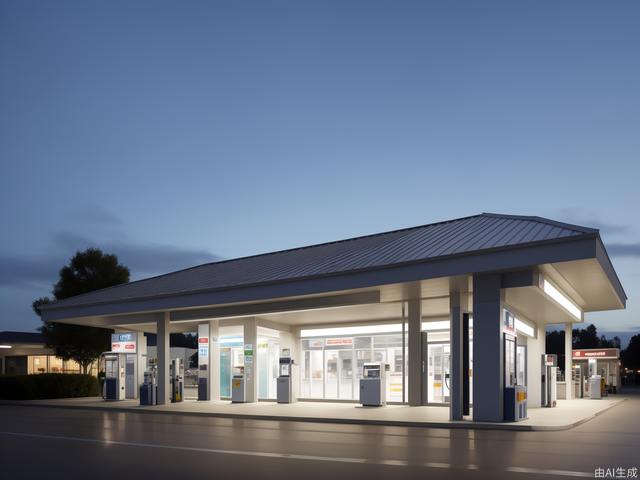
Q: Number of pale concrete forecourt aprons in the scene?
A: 1